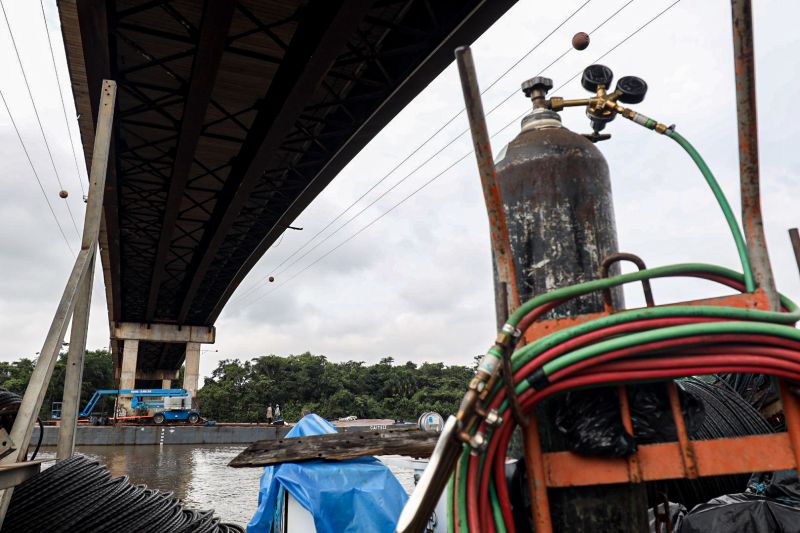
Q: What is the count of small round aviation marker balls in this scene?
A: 3